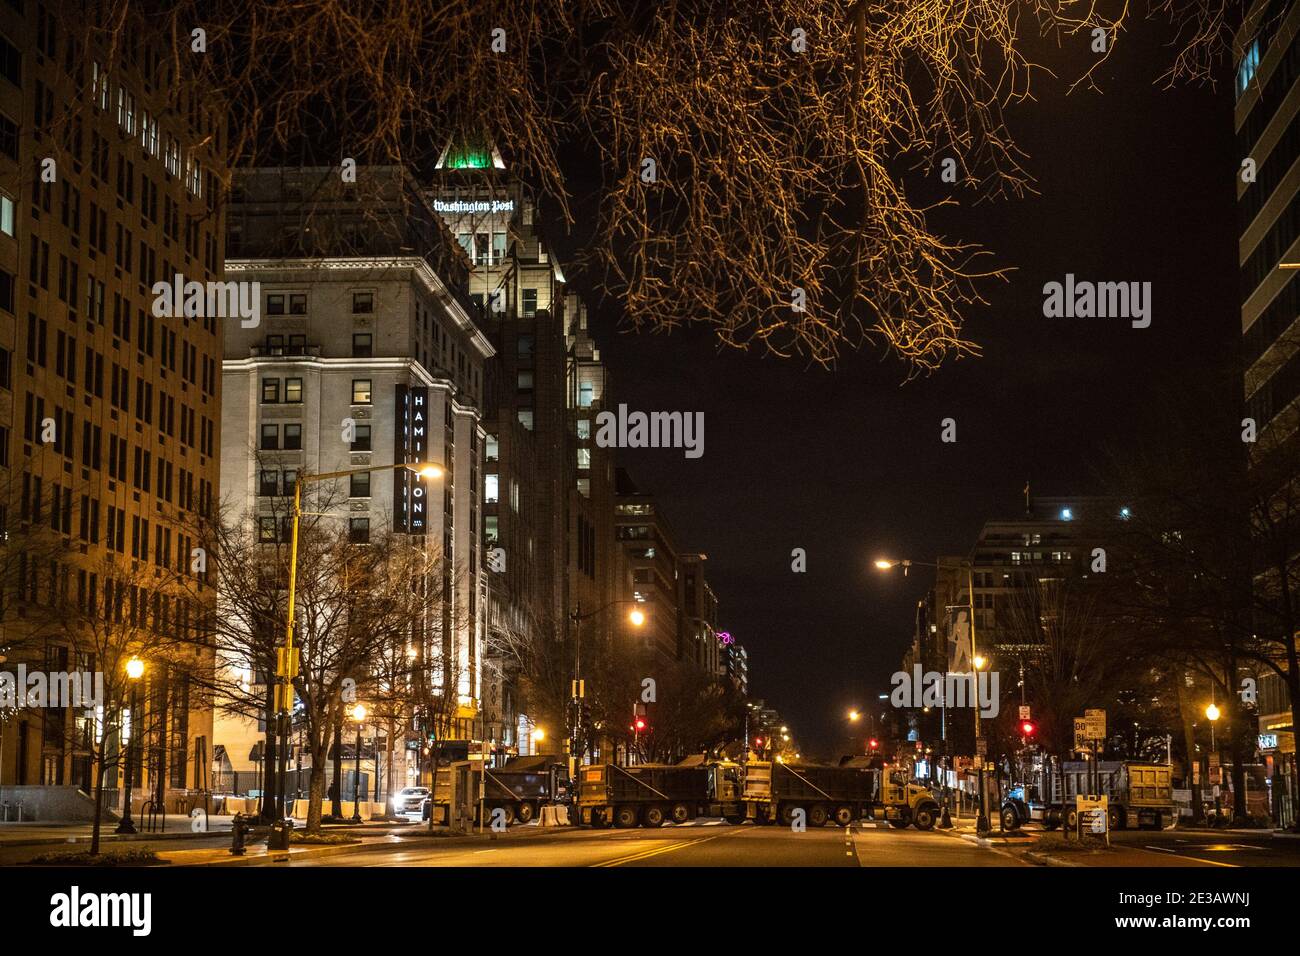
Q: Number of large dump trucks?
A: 4